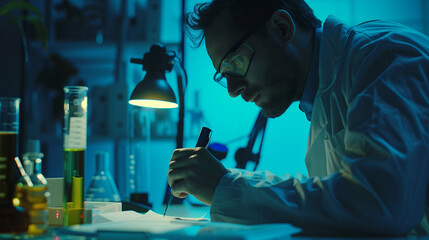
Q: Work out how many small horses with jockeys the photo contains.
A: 0